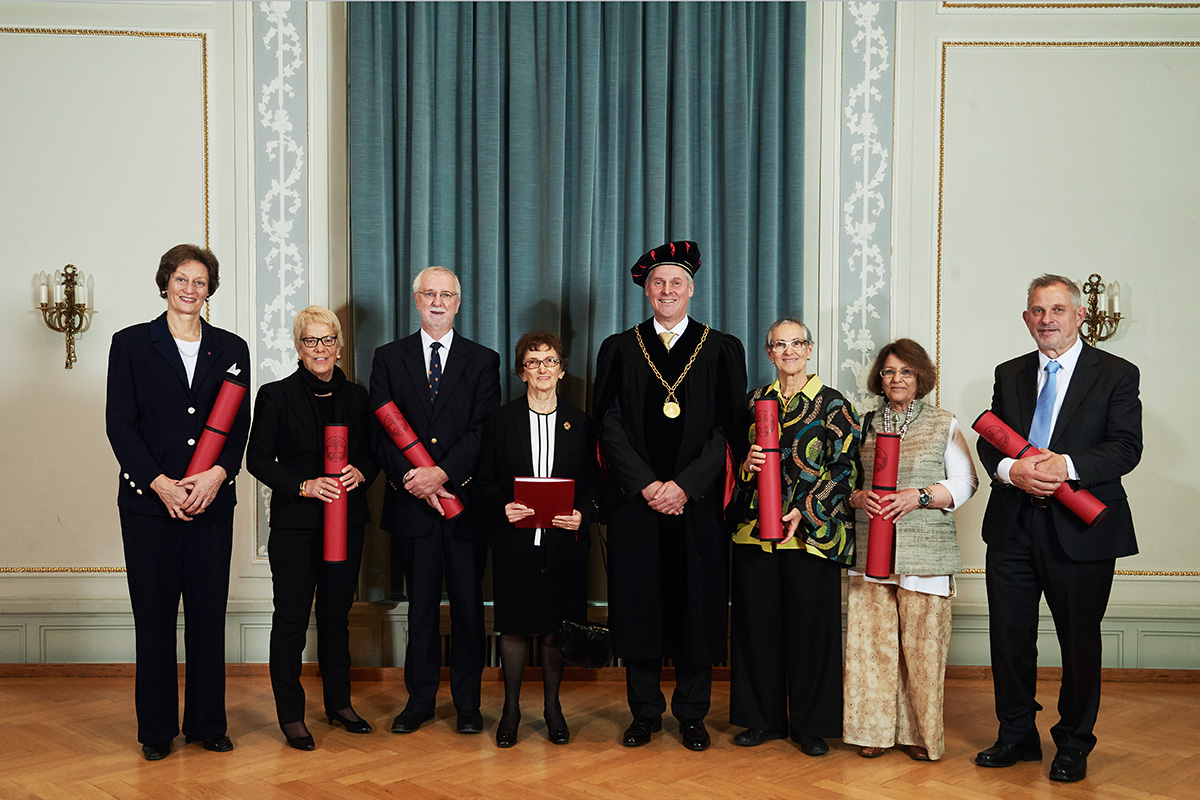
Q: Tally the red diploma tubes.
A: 6